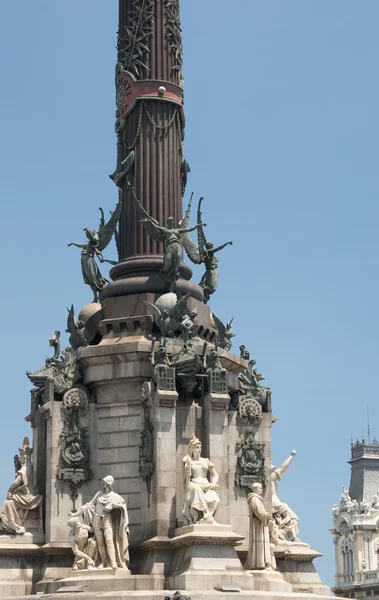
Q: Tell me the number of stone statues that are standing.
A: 2